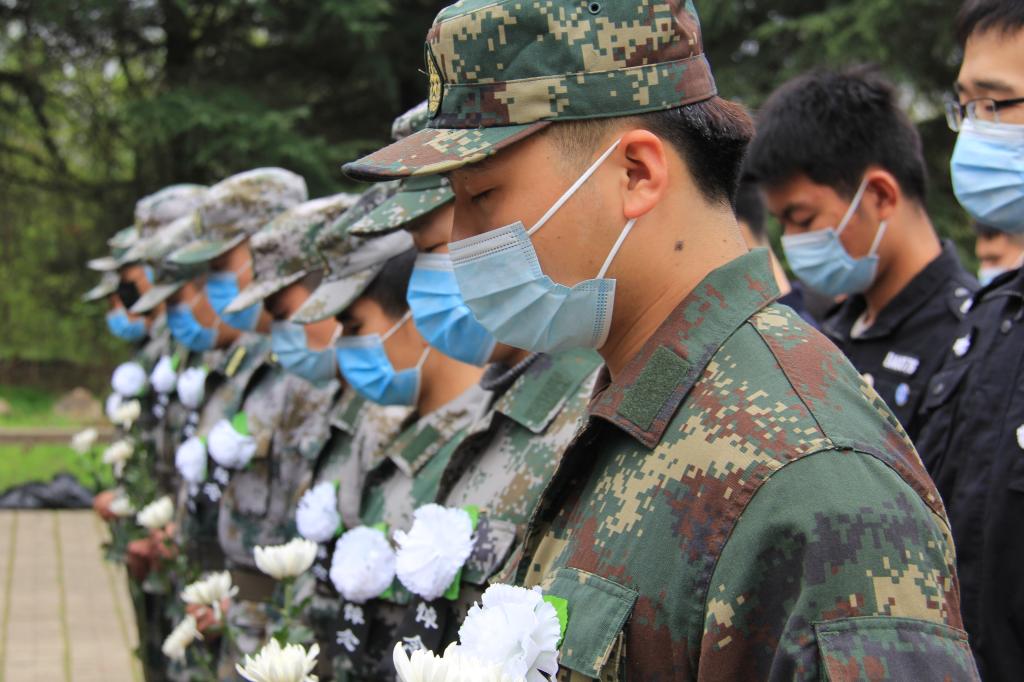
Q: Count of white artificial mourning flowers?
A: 10